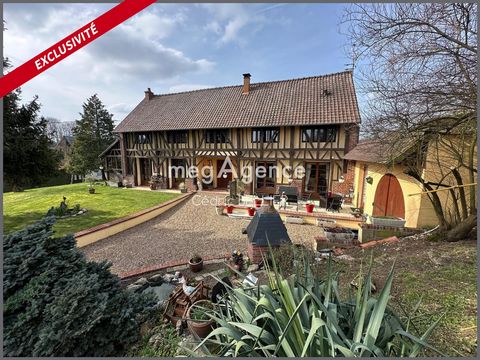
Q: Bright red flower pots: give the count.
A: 4